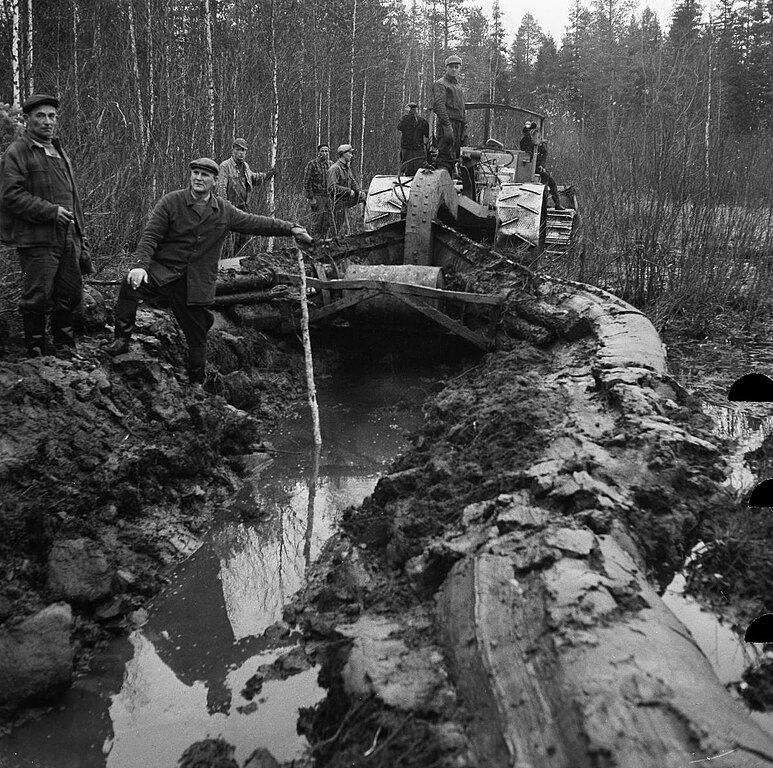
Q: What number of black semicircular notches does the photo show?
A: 3